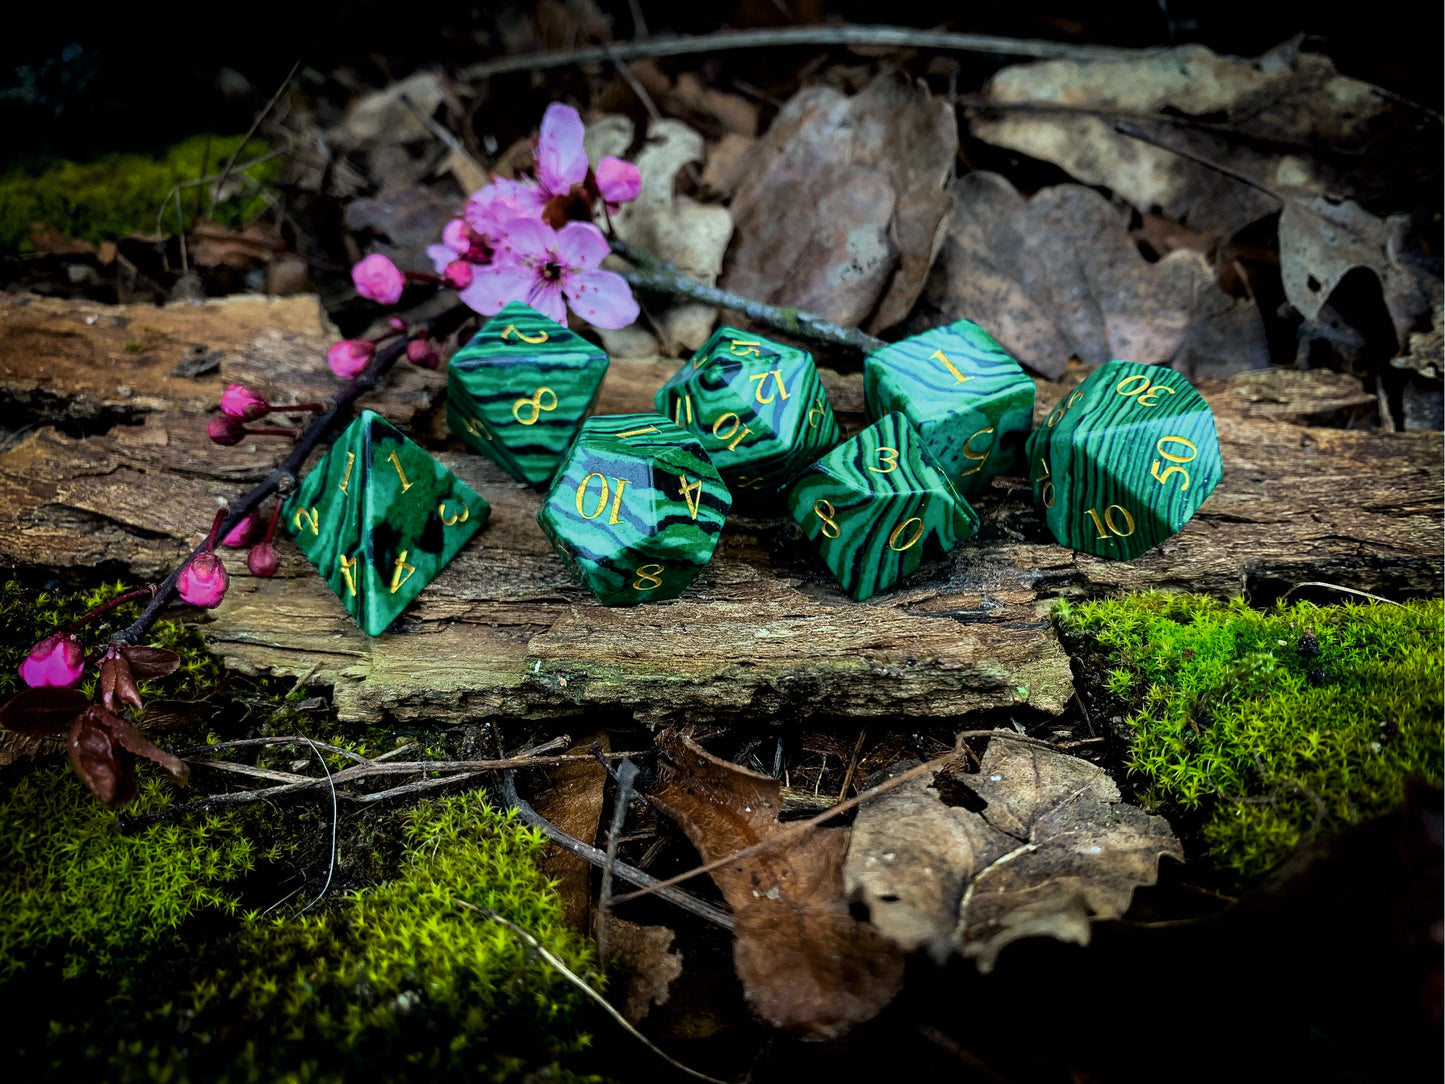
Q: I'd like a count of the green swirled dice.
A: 7